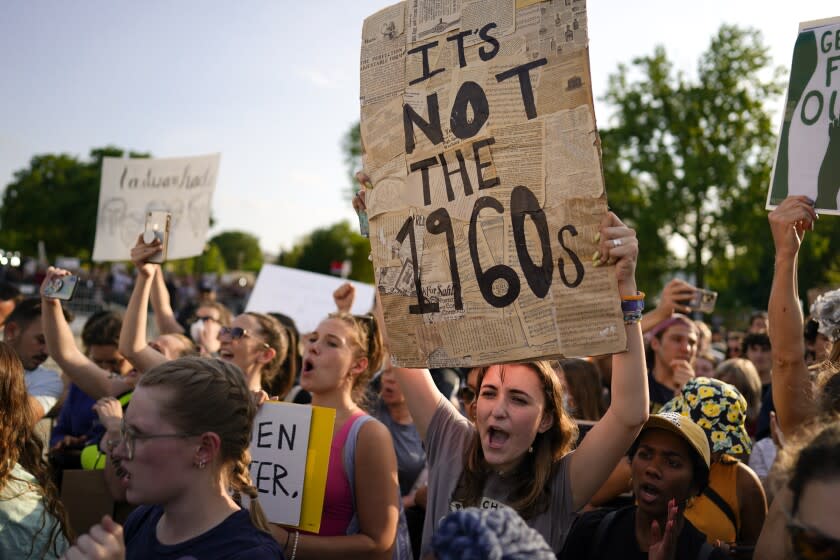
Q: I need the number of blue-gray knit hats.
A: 1